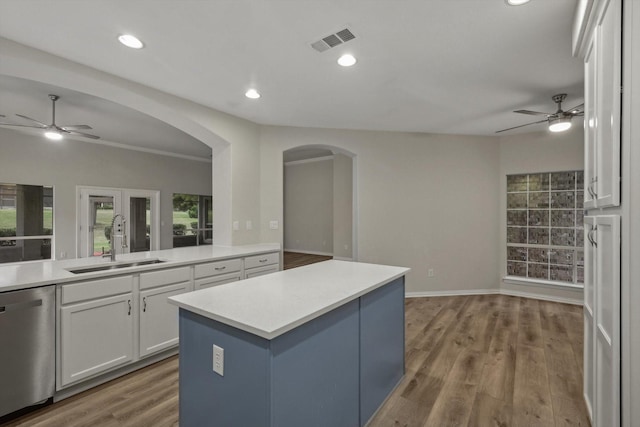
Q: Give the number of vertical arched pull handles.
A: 6